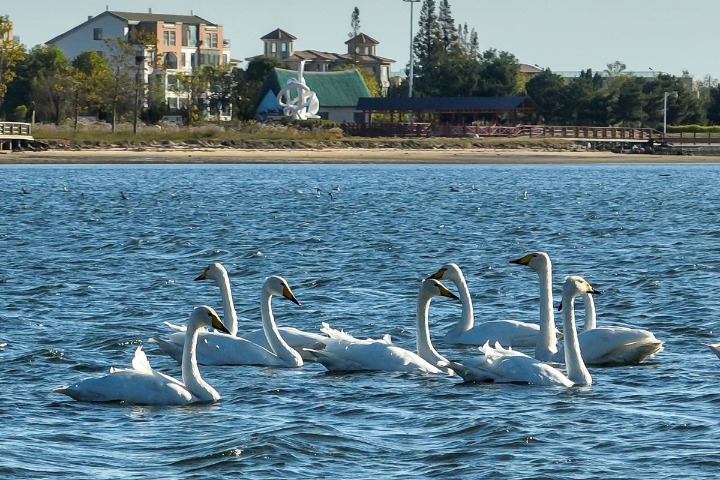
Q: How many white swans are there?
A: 8